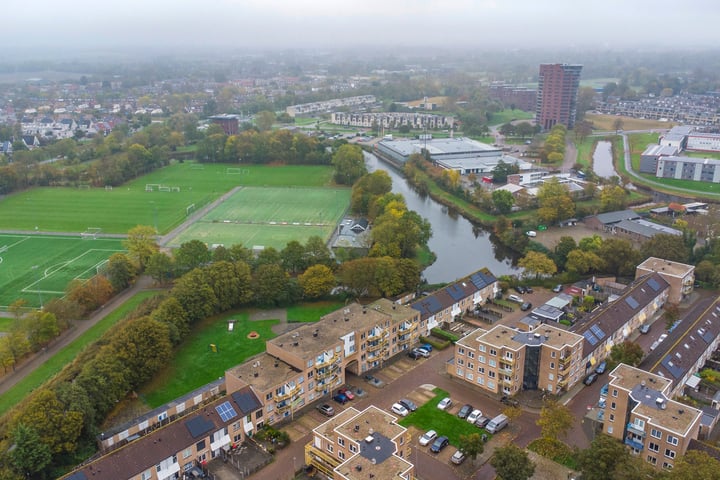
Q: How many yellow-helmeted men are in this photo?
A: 0